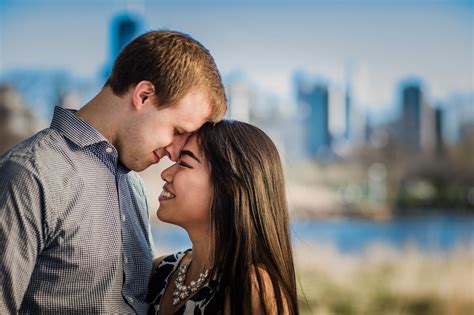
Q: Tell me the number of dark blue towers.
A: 3